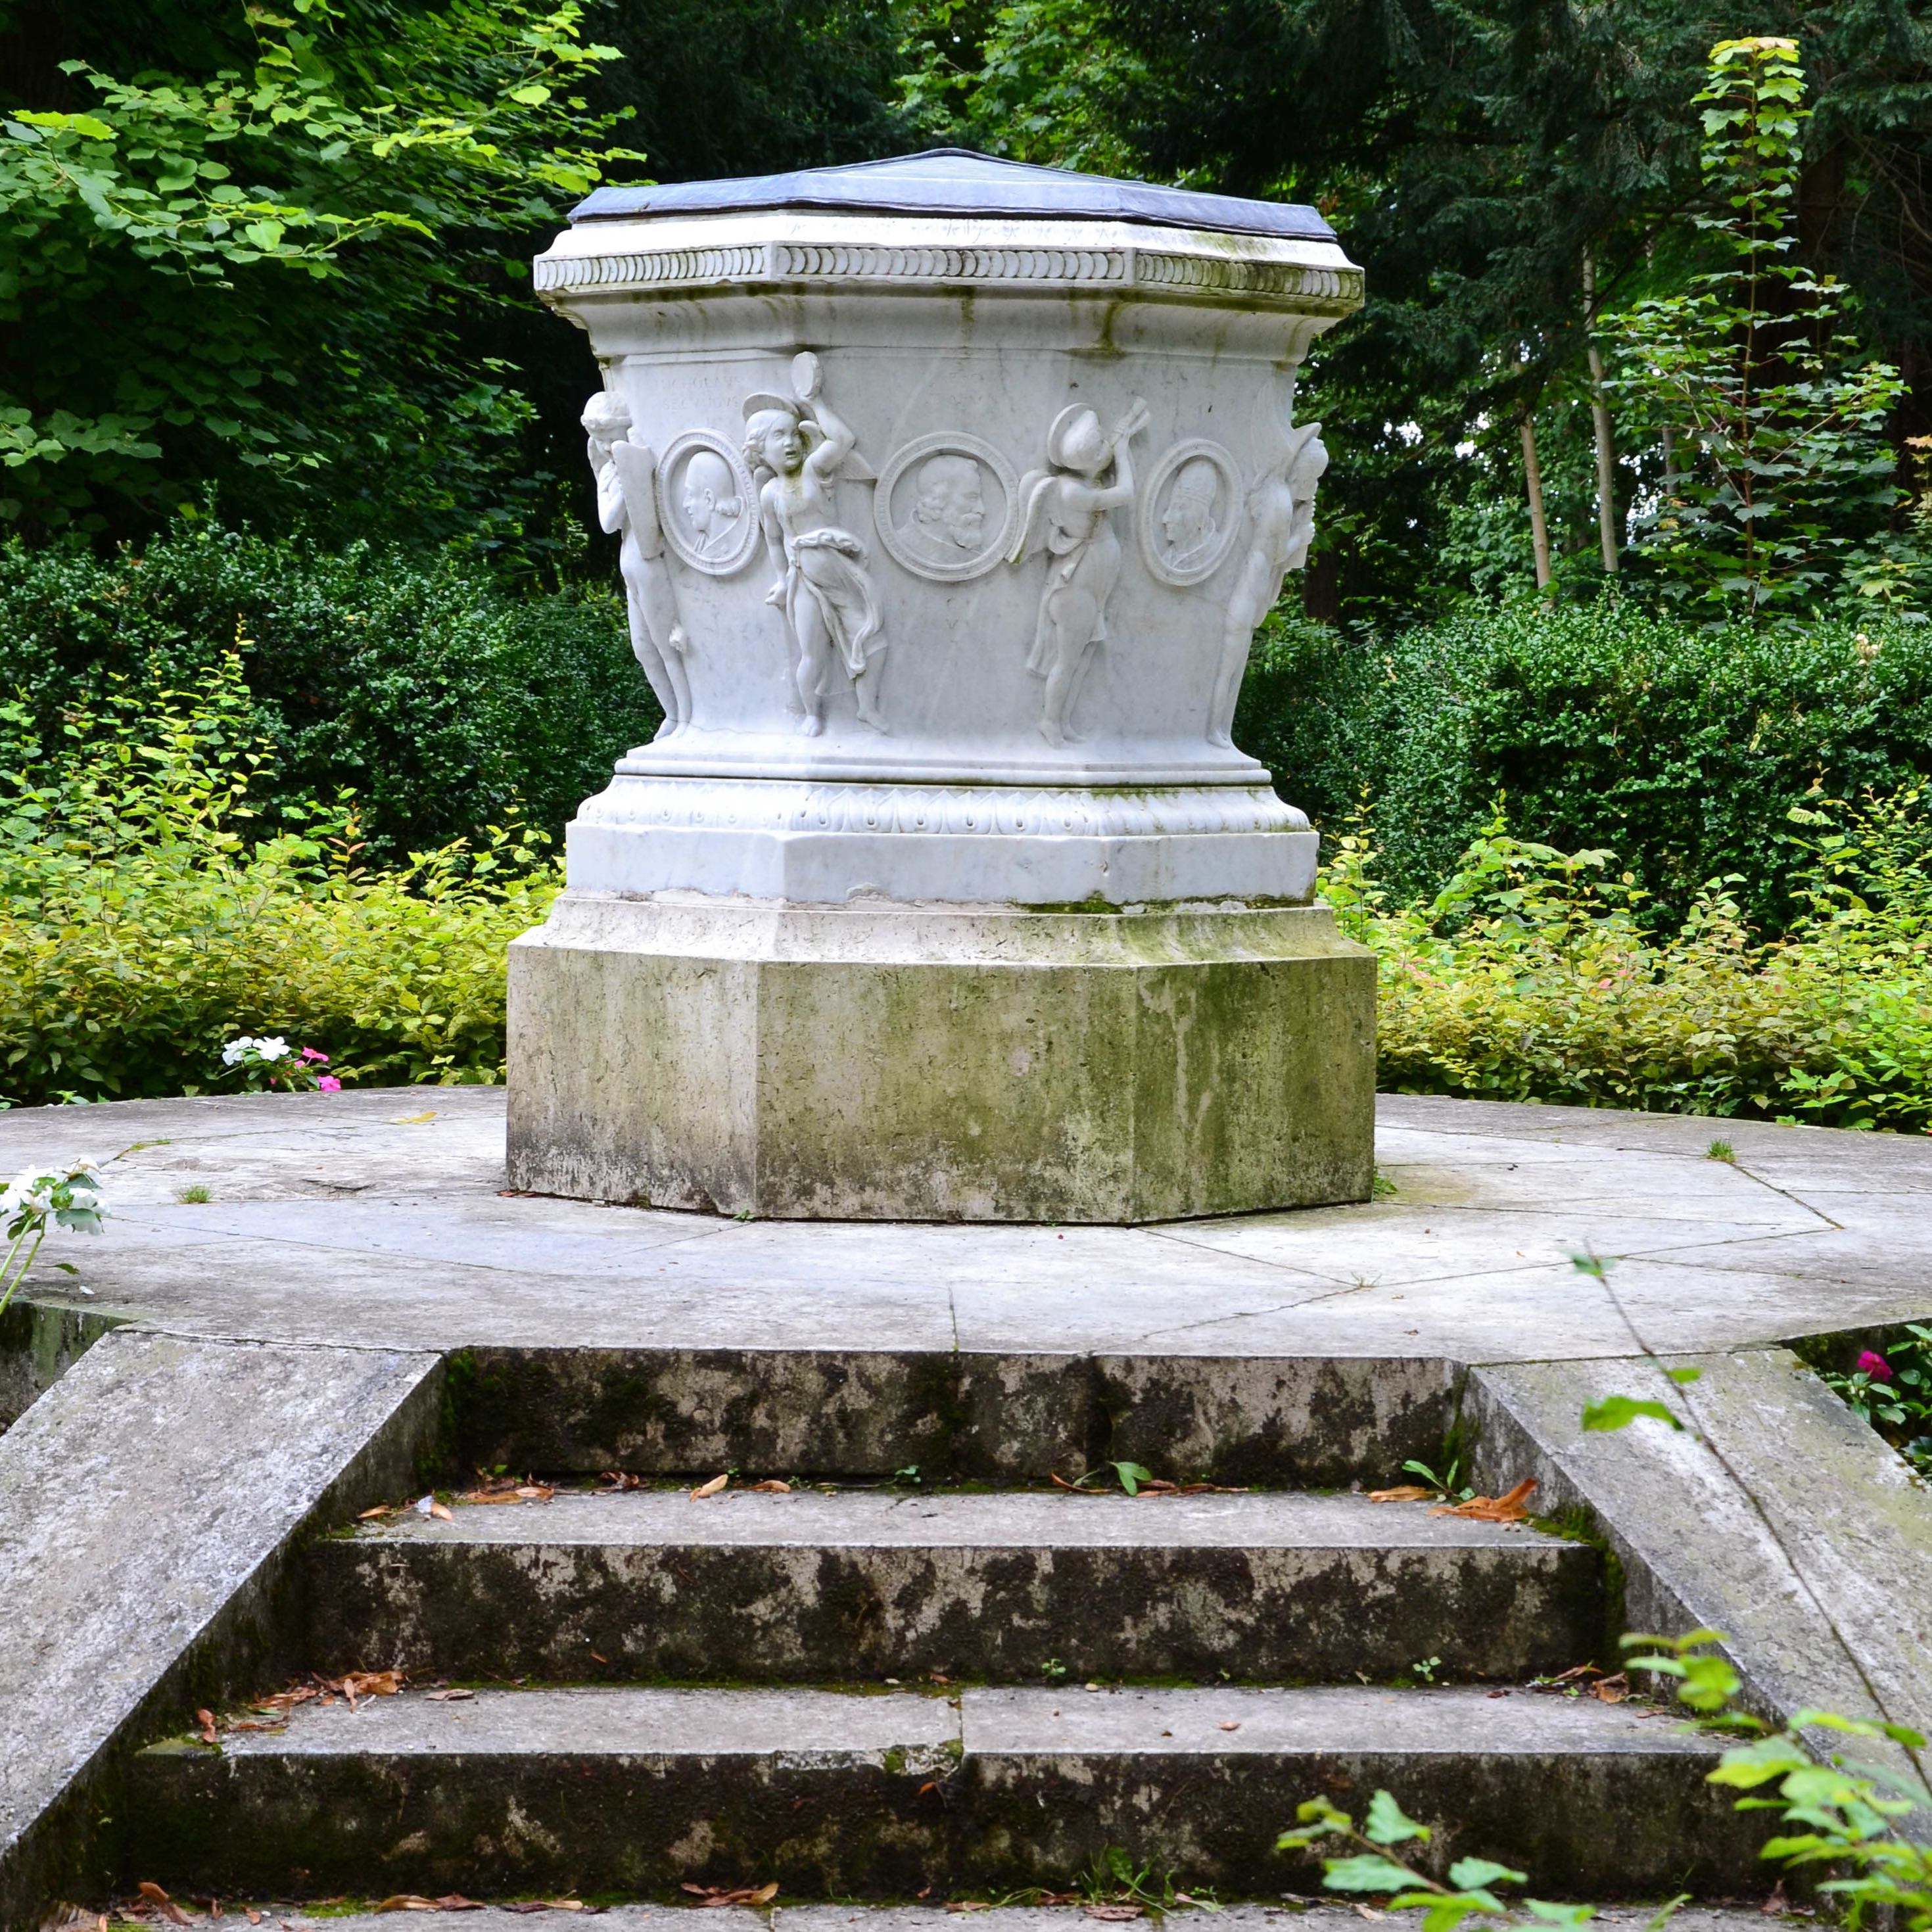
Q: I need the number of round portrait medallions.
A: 3